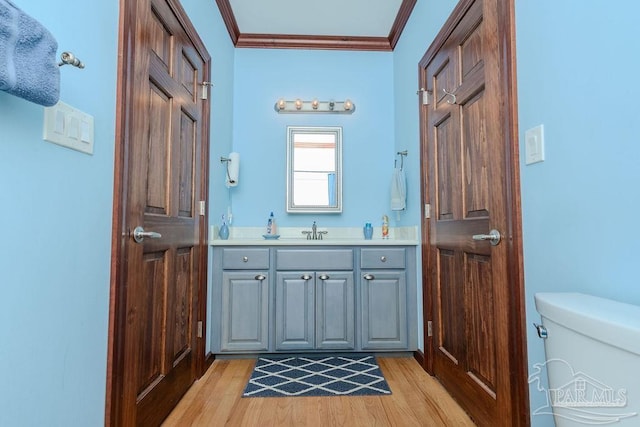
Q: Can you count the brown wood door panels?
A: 12